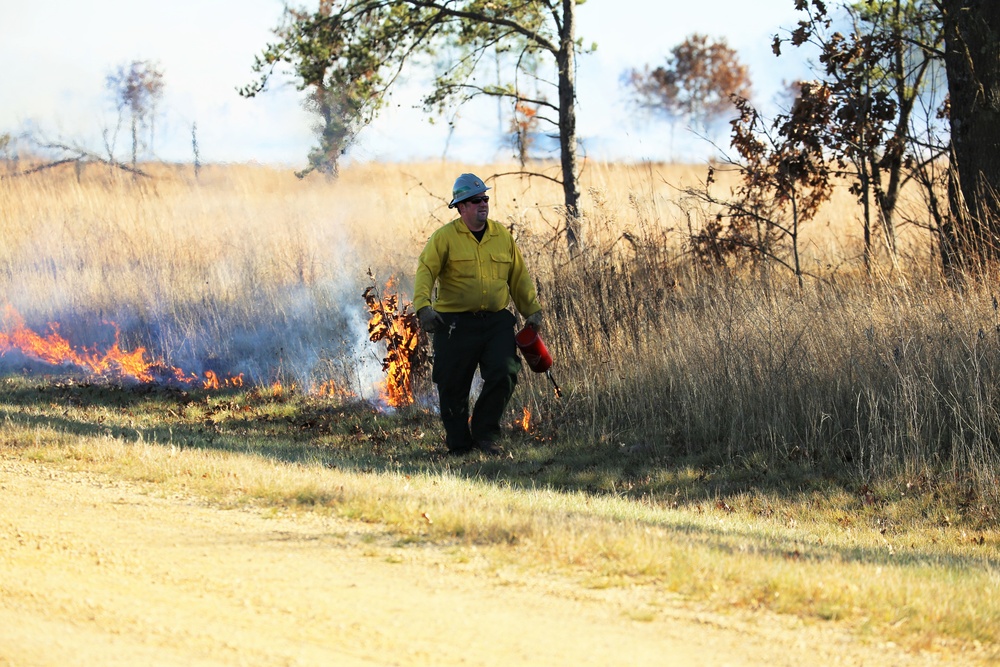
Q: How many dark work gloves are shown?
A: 2